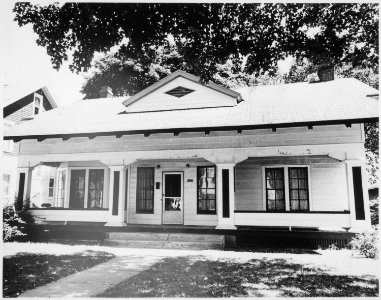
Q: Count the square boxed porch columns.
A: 4